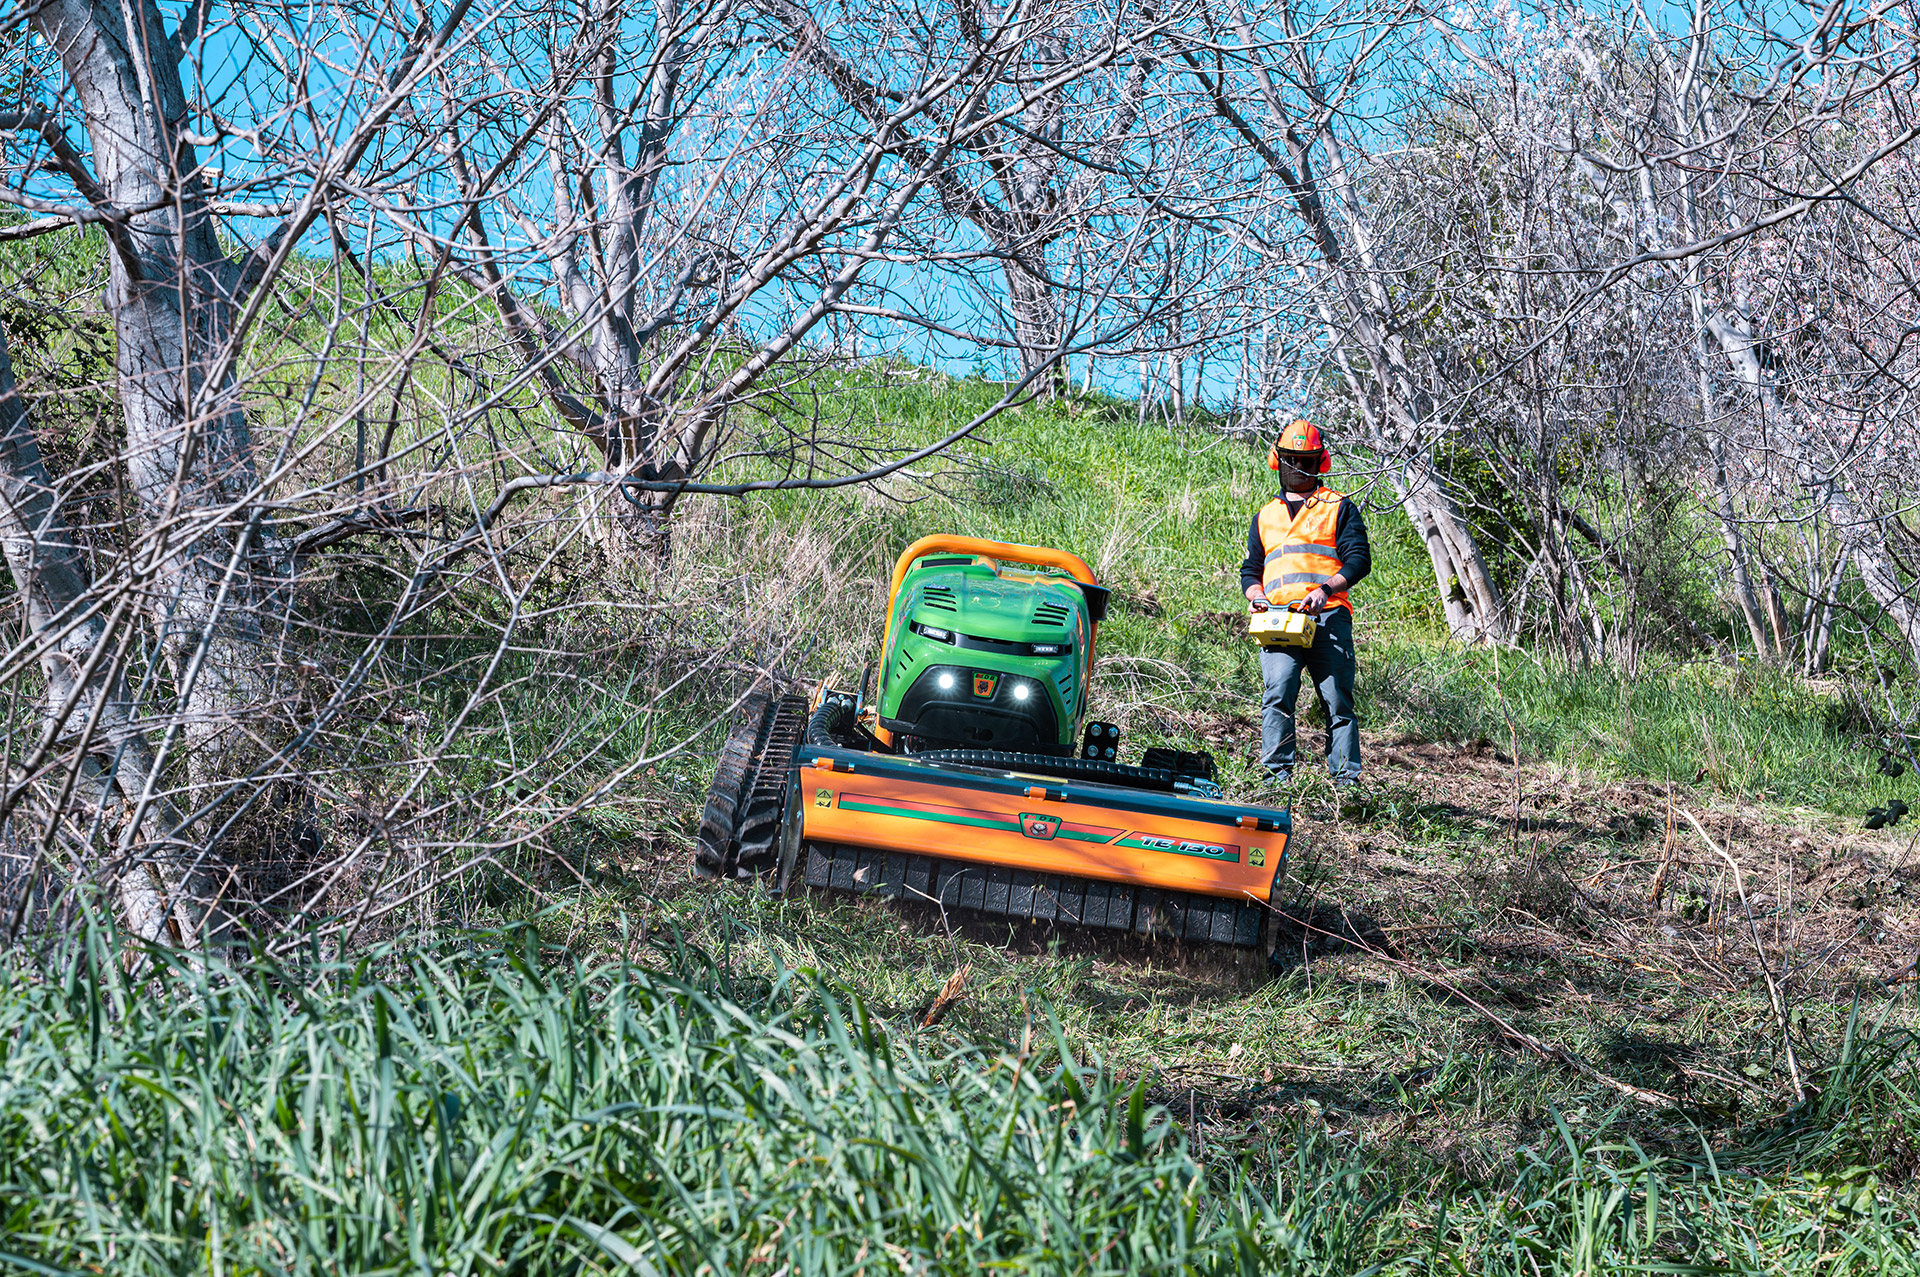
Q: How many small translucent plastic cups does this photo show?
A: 0